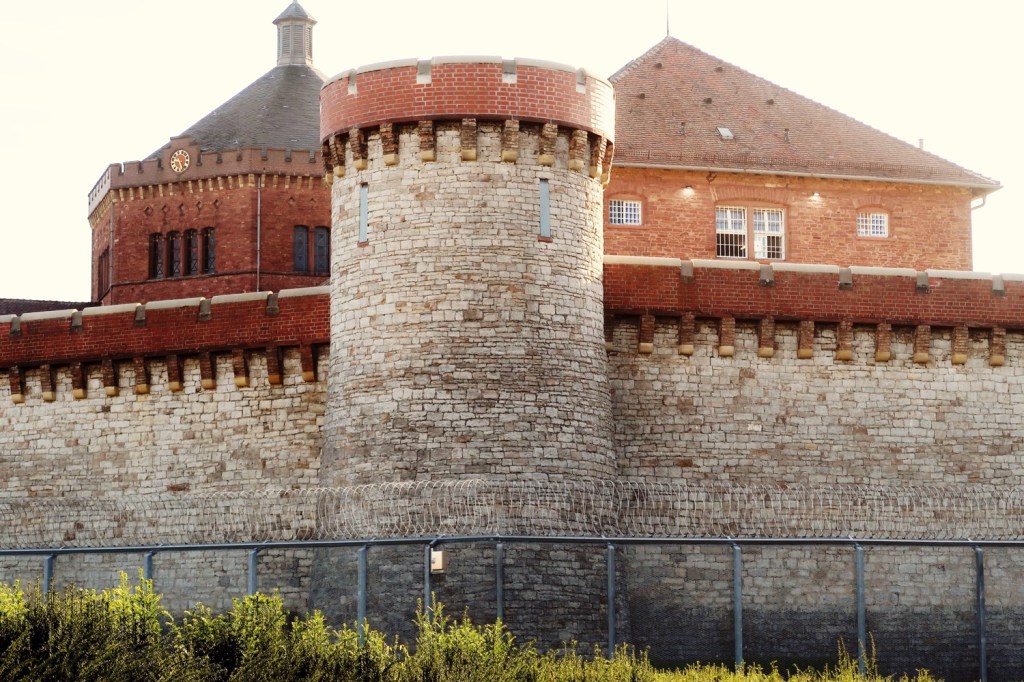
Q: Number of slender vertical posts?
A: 10